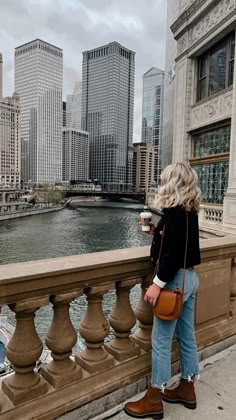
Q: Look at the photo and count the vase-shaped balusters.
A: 5